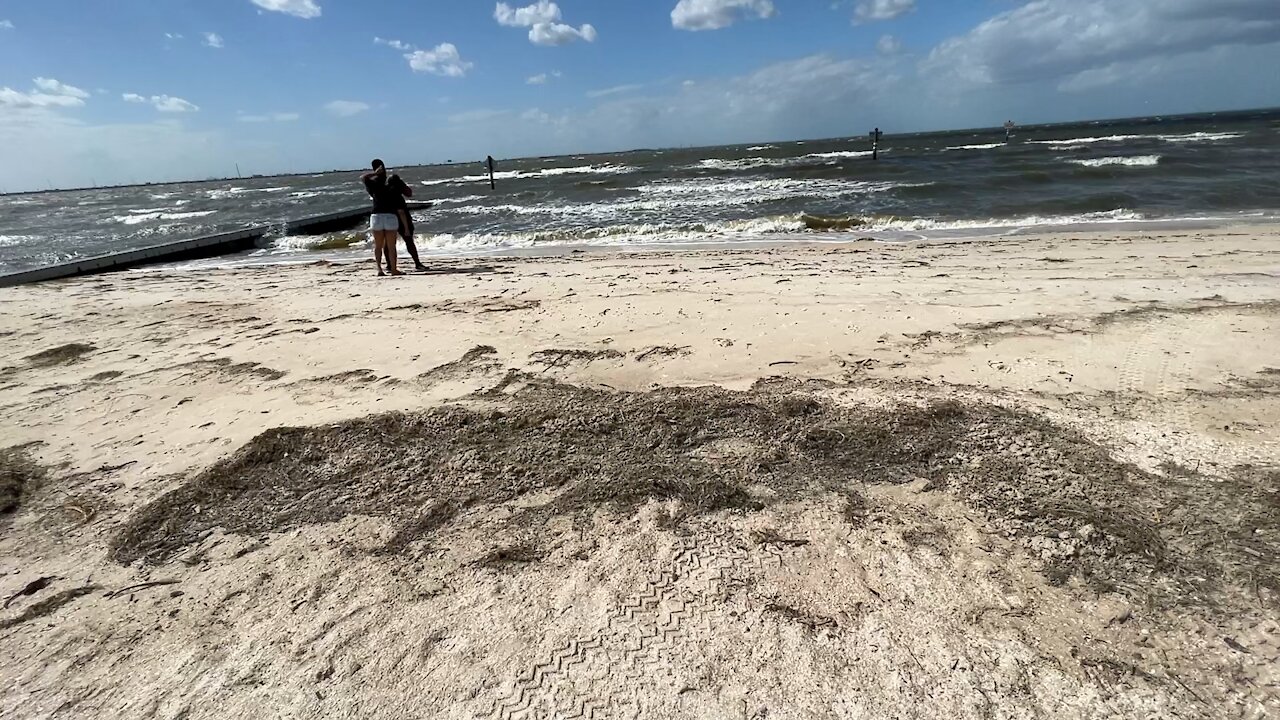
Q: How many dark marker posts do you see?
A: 3